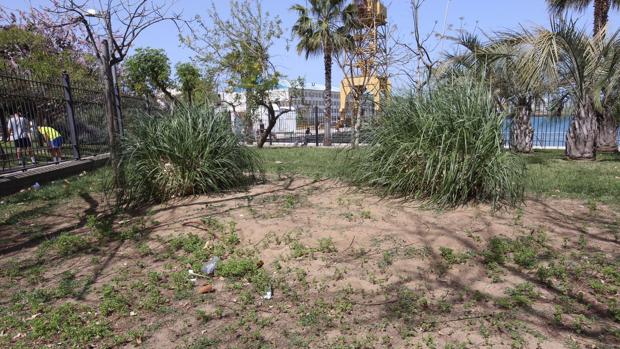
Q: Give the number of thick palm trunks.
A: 3